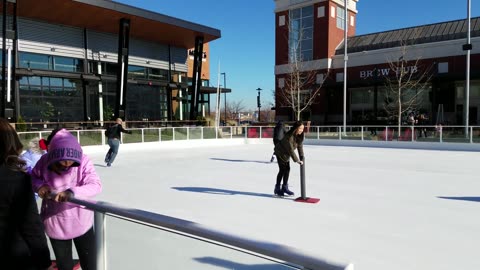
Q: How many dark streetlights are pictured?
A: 2